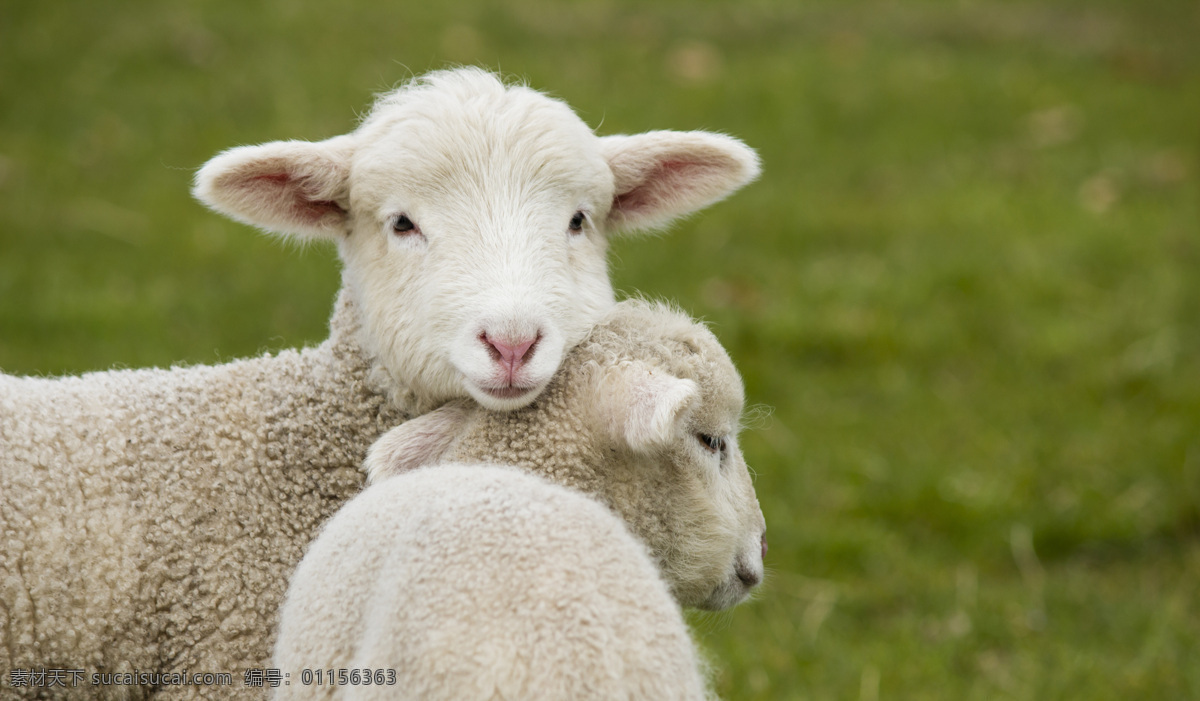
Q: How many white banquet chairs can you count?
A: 0